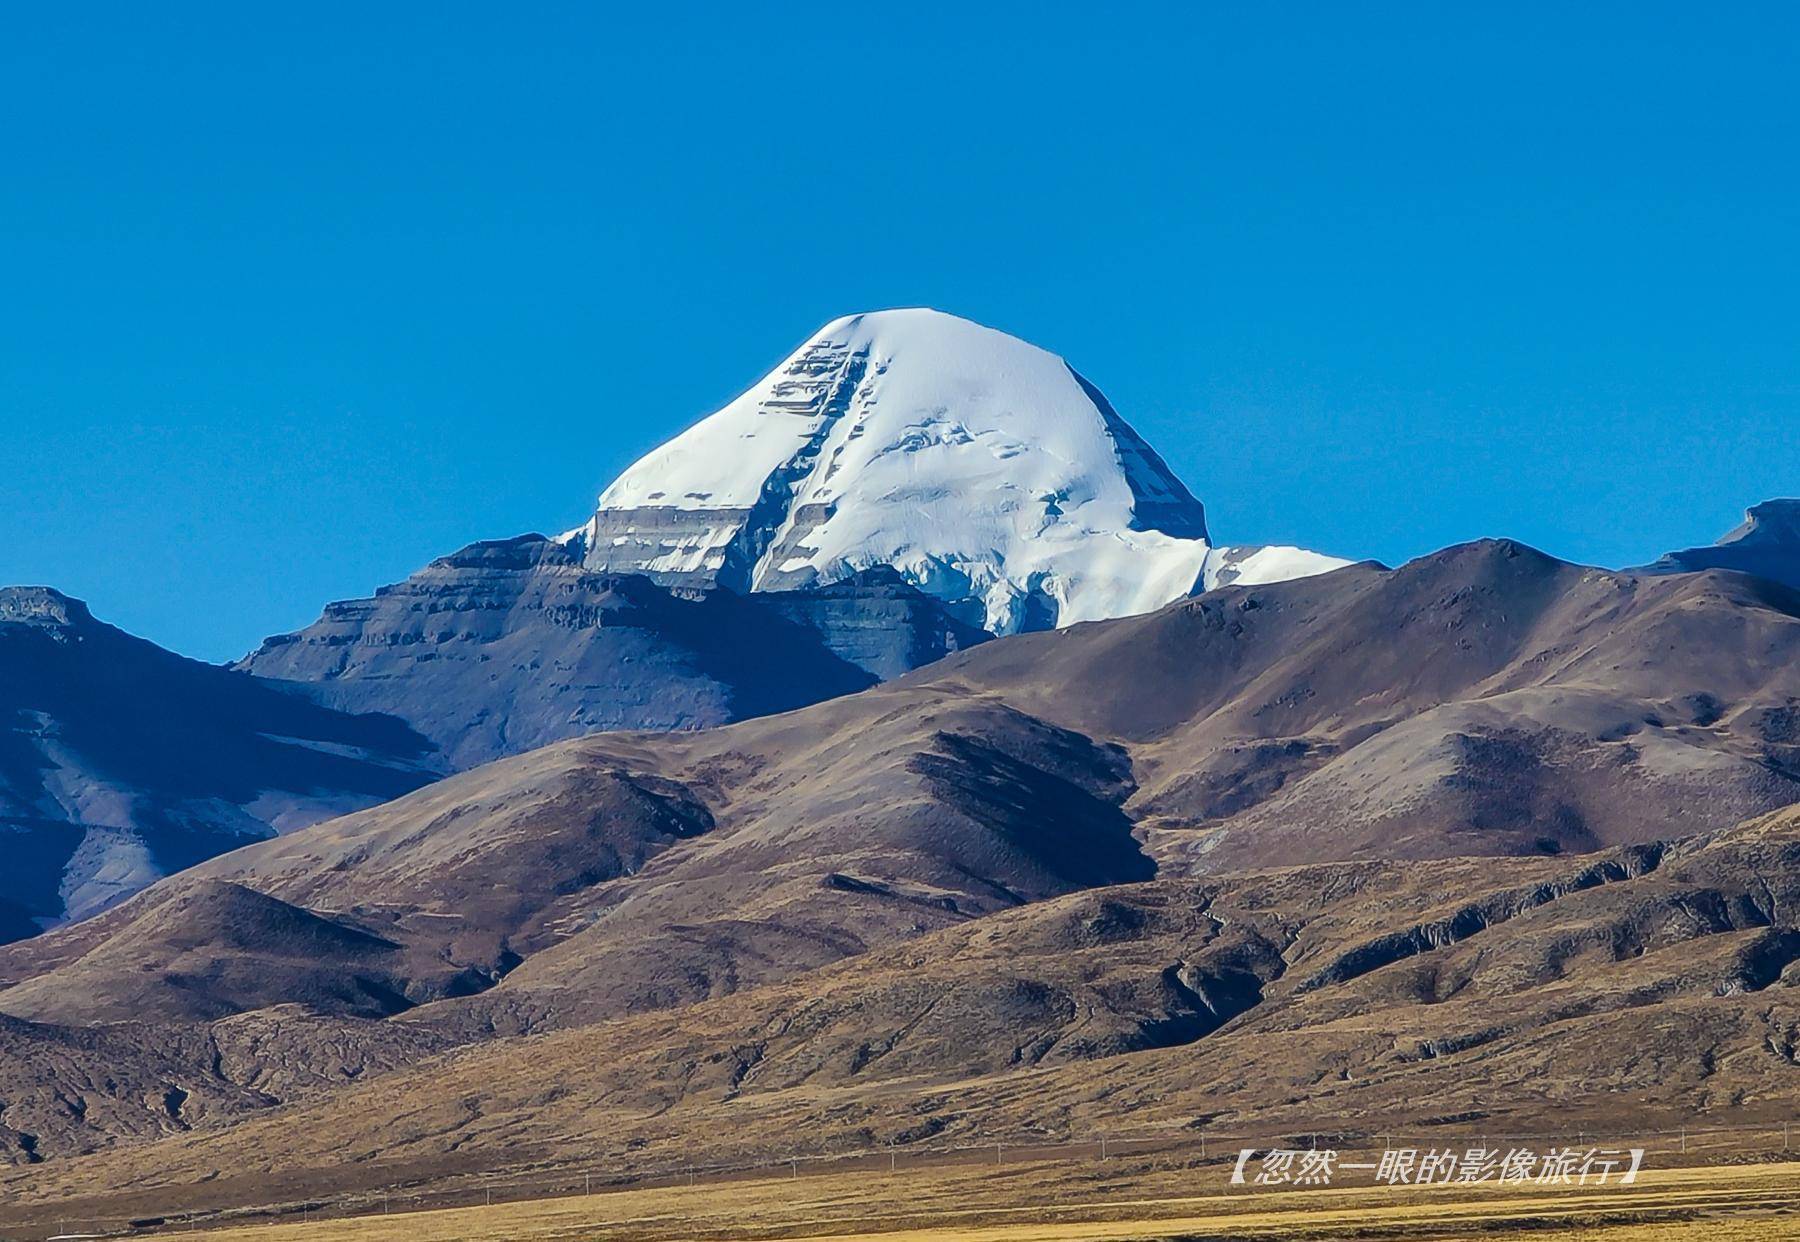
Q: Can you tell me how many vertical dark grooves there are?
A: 1